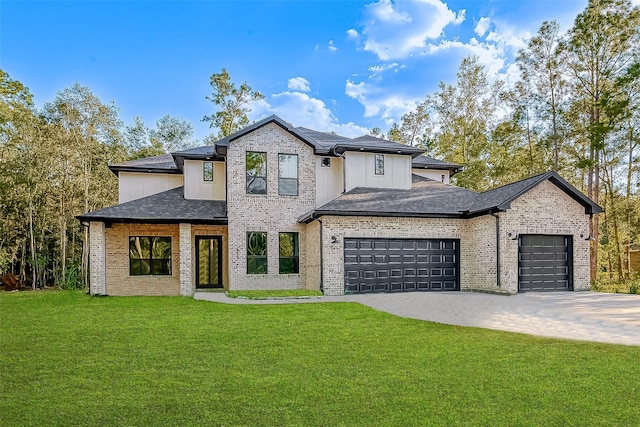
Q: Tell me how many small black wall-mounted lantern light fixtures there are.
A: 3